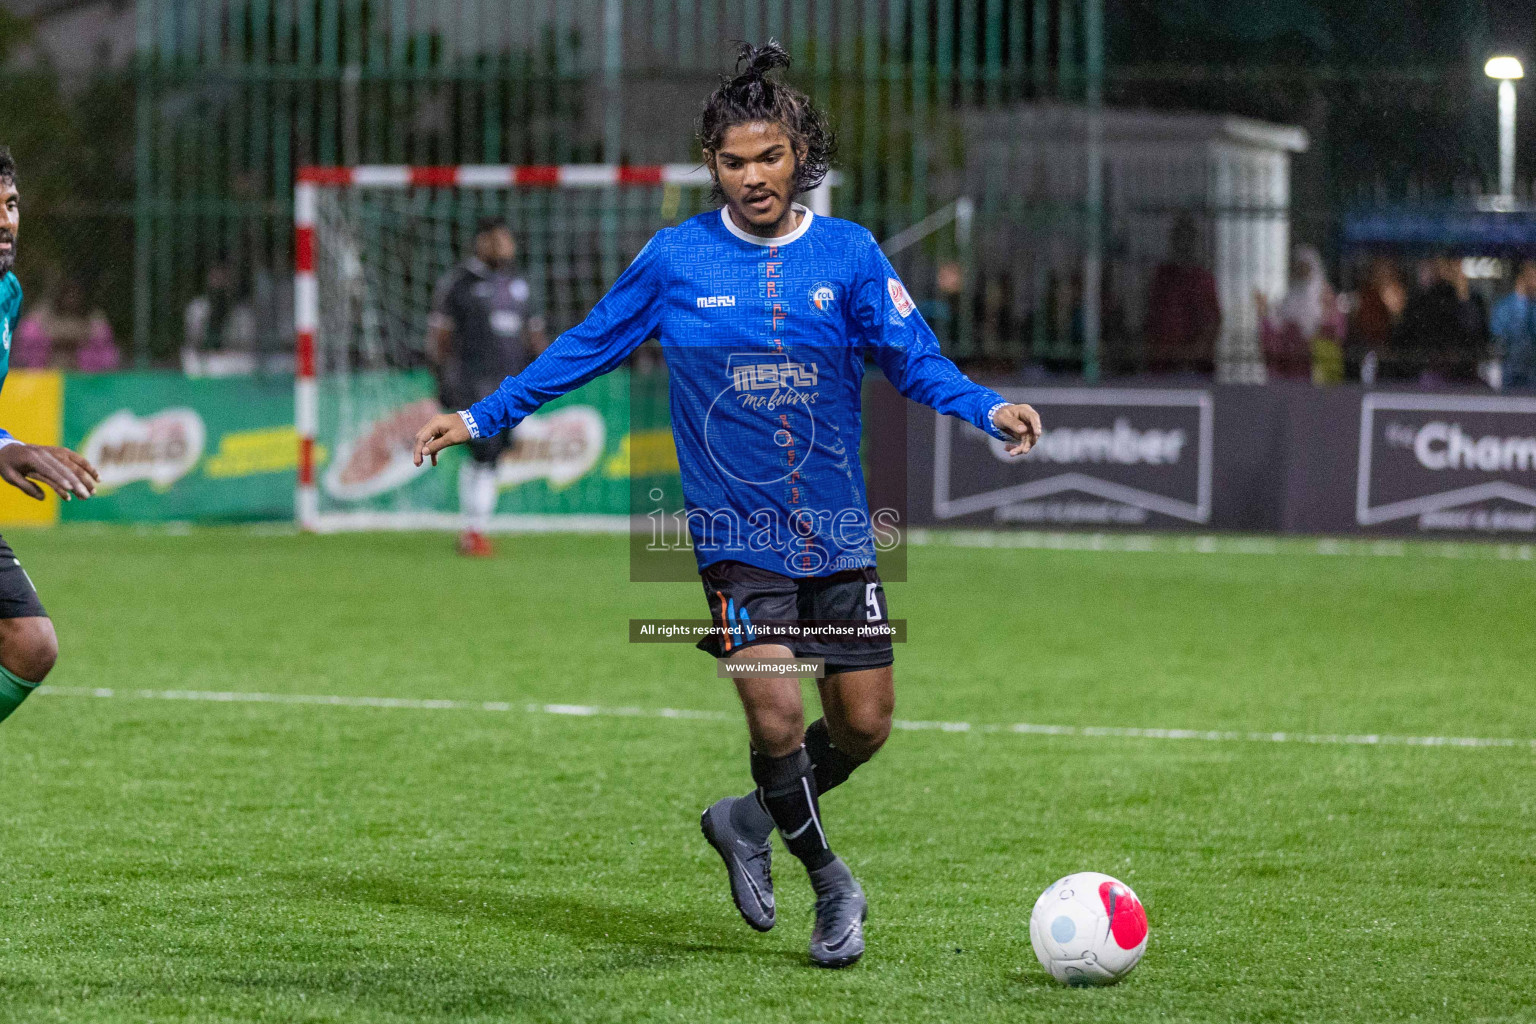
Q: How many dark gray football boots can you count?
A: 2